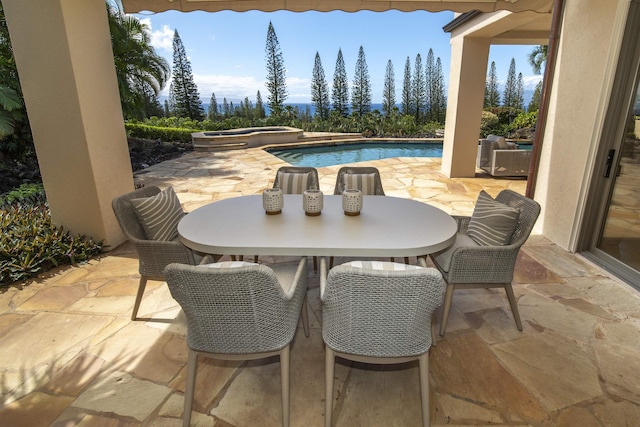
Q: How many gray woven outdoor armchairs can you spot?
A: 6